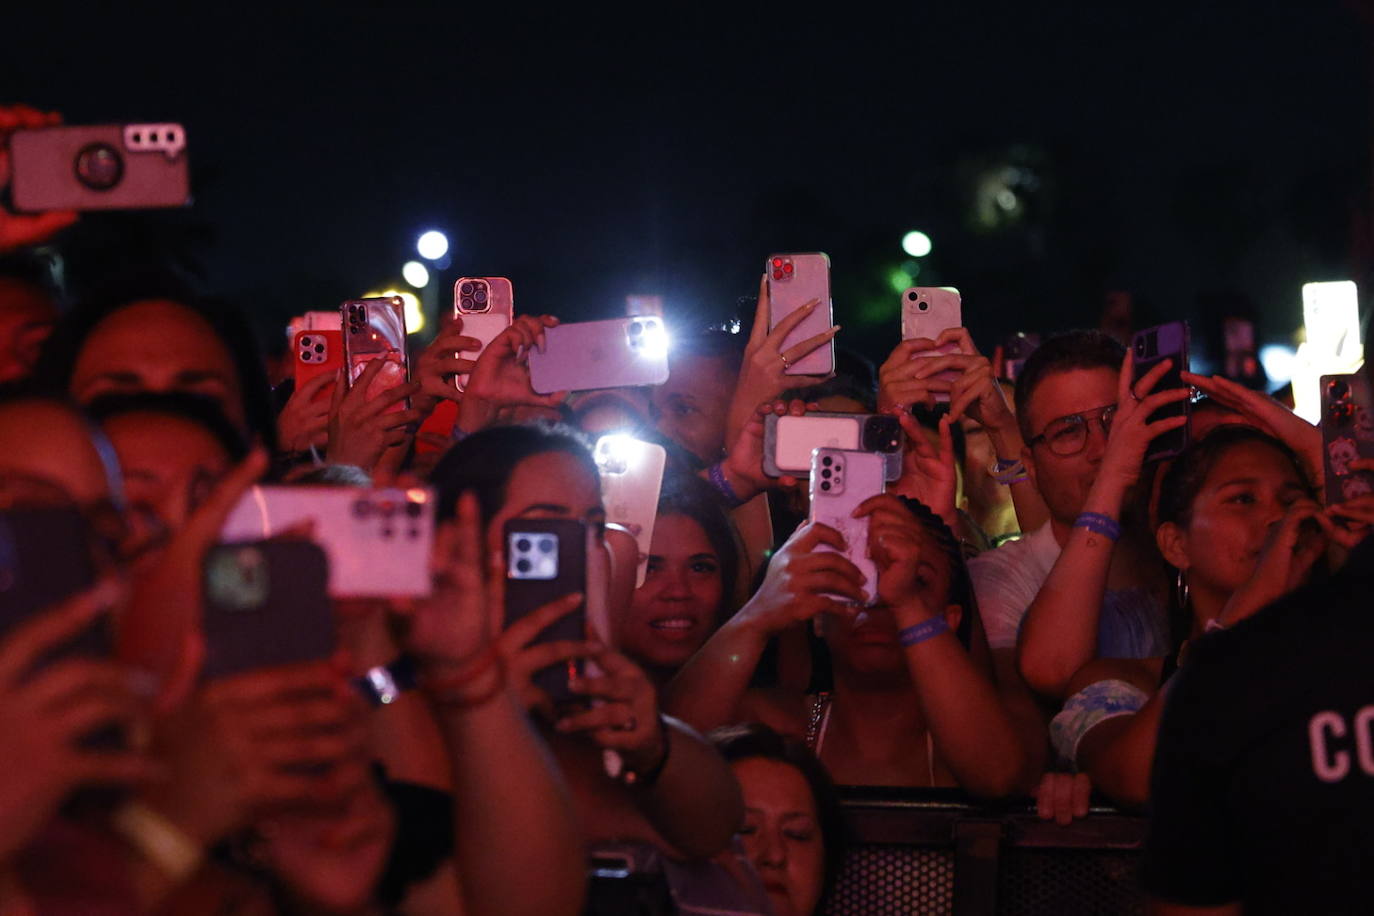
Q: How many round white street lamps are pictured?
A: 3